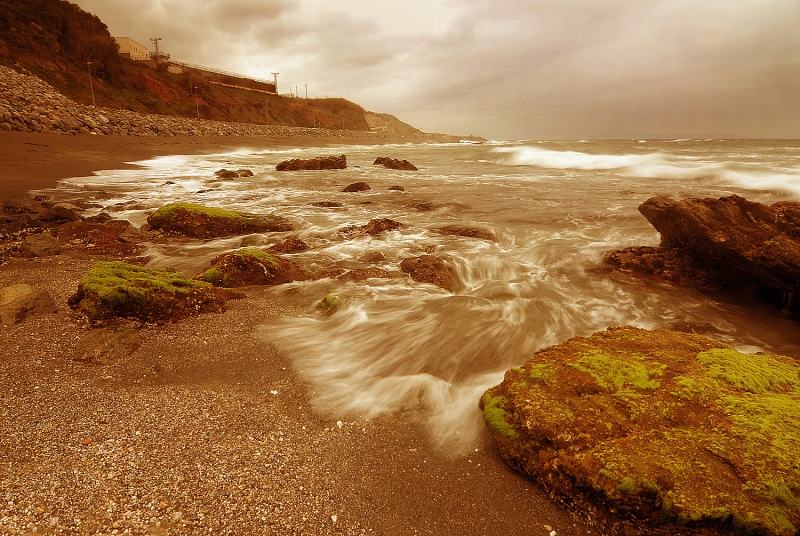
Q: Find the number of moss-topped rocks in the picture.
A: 5